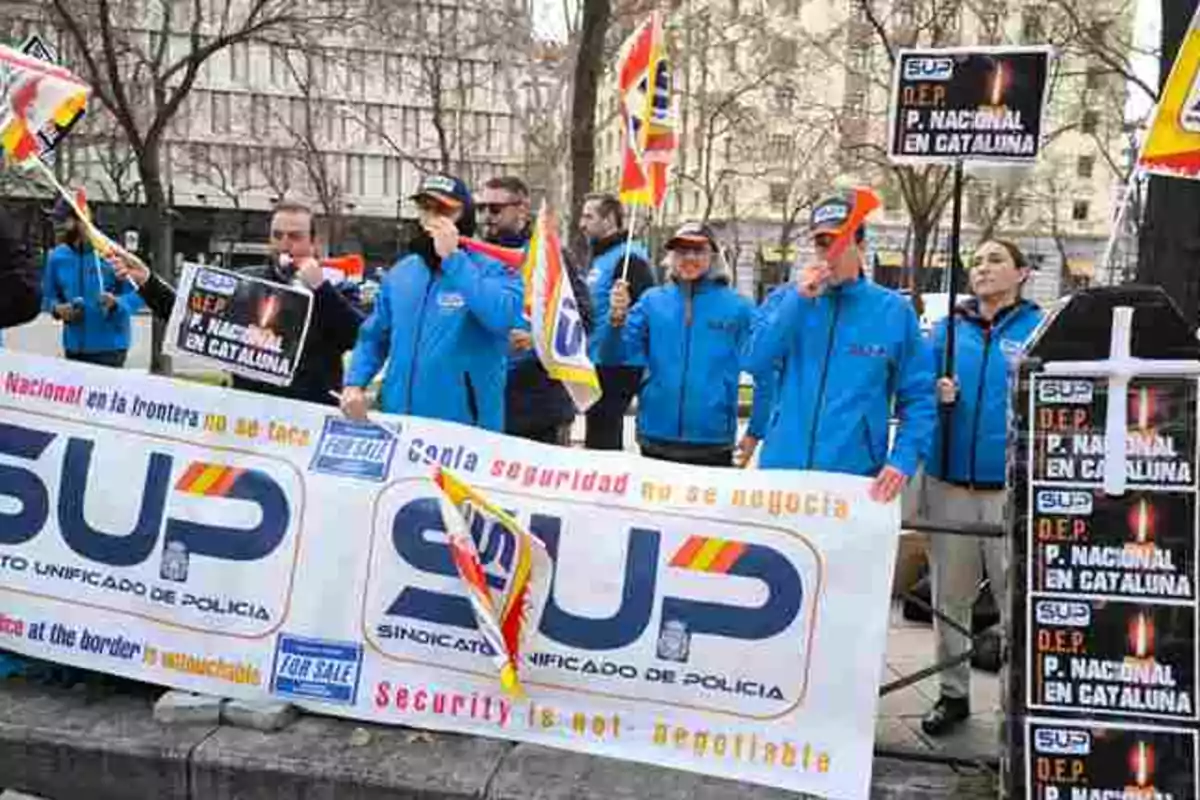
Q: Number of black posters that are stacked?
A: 4